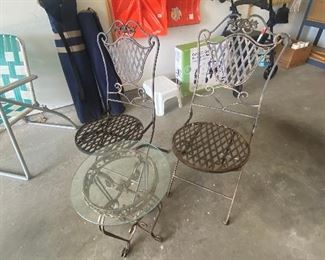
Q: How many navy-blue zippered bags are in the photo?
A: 2